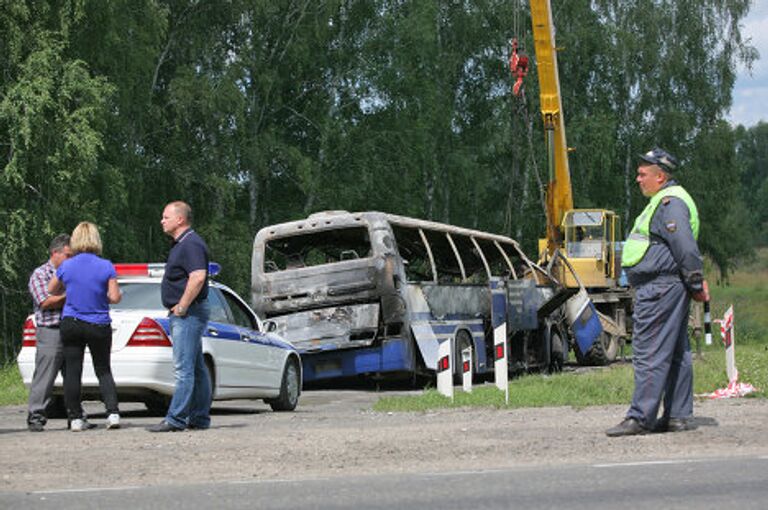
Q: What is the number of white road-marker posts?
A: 4